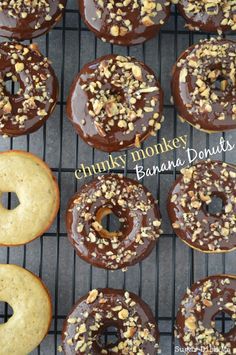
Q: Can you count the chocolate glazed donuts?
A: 10